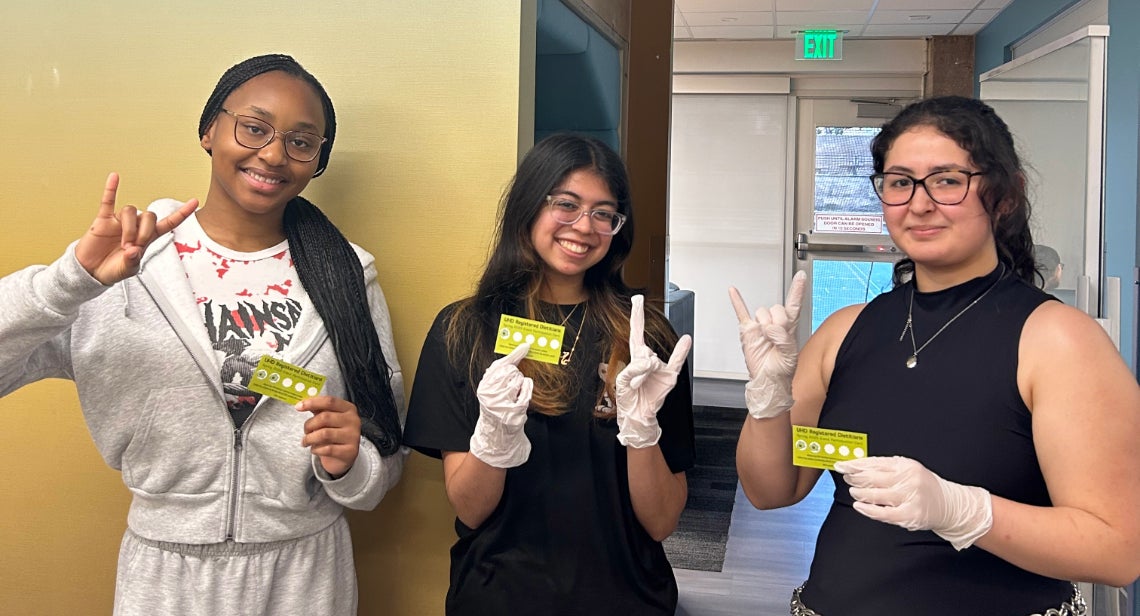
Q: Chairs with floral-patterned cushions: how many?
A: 0